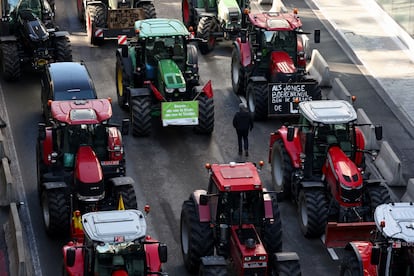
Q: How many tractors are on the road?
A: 10